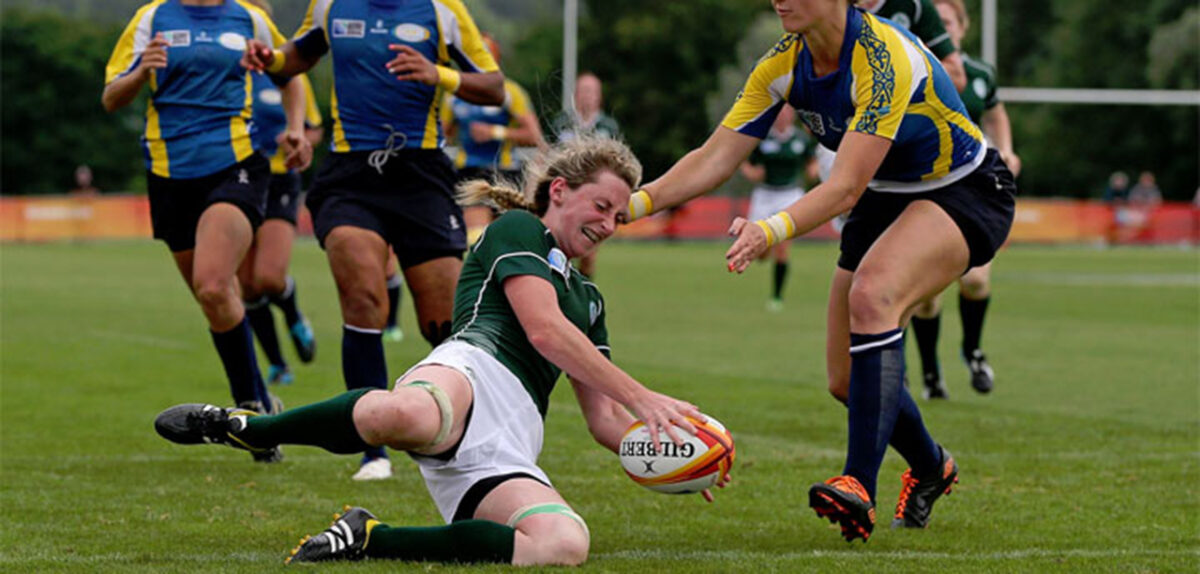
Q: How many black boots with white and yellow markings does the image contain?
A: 2